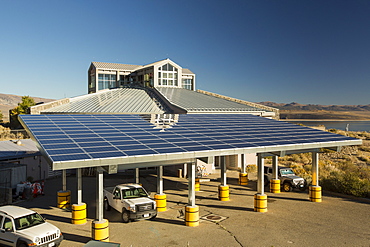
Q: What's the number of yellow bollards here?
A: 11